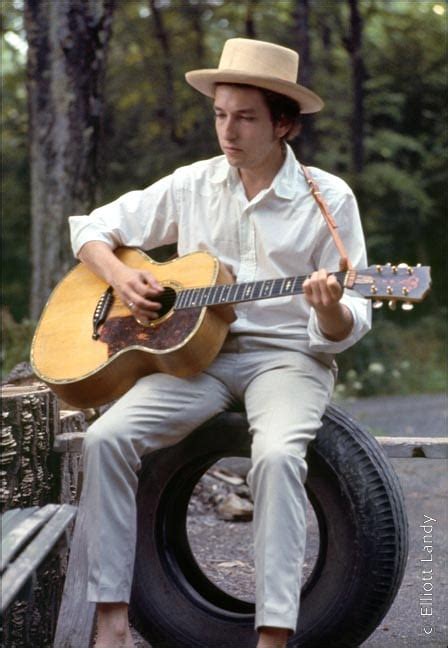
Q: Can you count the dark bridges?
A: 1